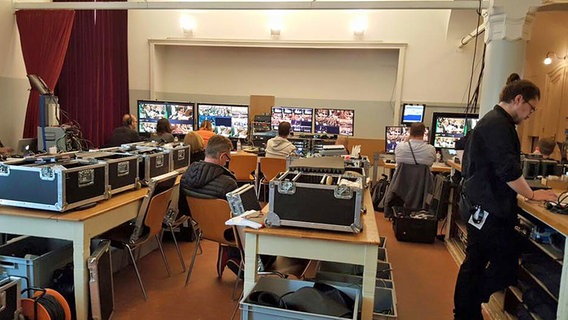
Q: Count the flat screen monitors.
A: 7